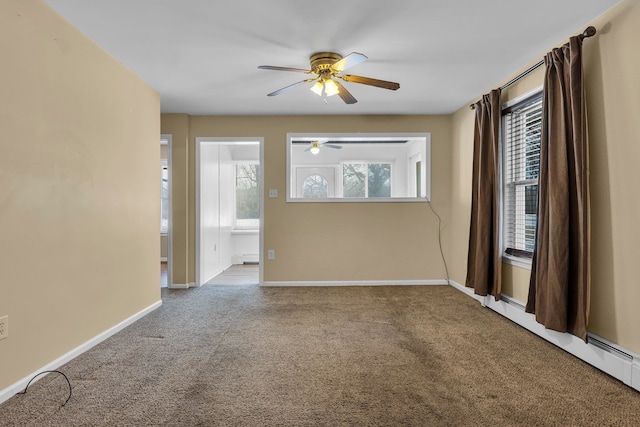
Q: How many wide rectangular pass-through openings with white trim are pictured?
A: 1